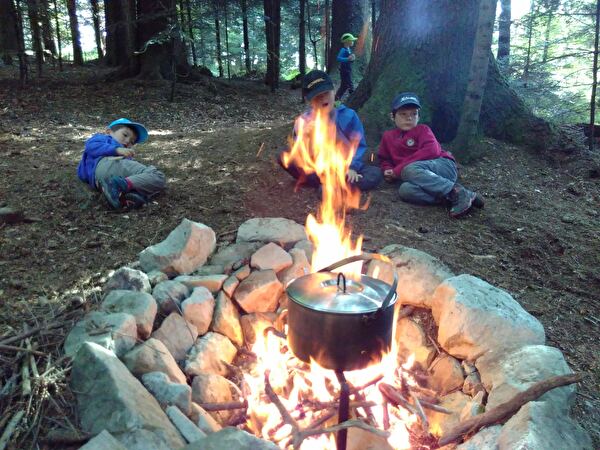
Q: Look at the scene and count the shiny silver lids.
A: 1